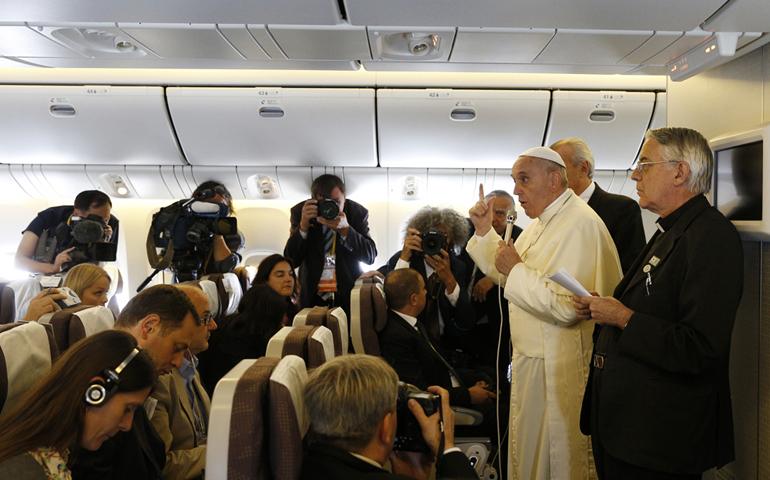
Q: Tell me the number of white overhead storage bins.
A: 4